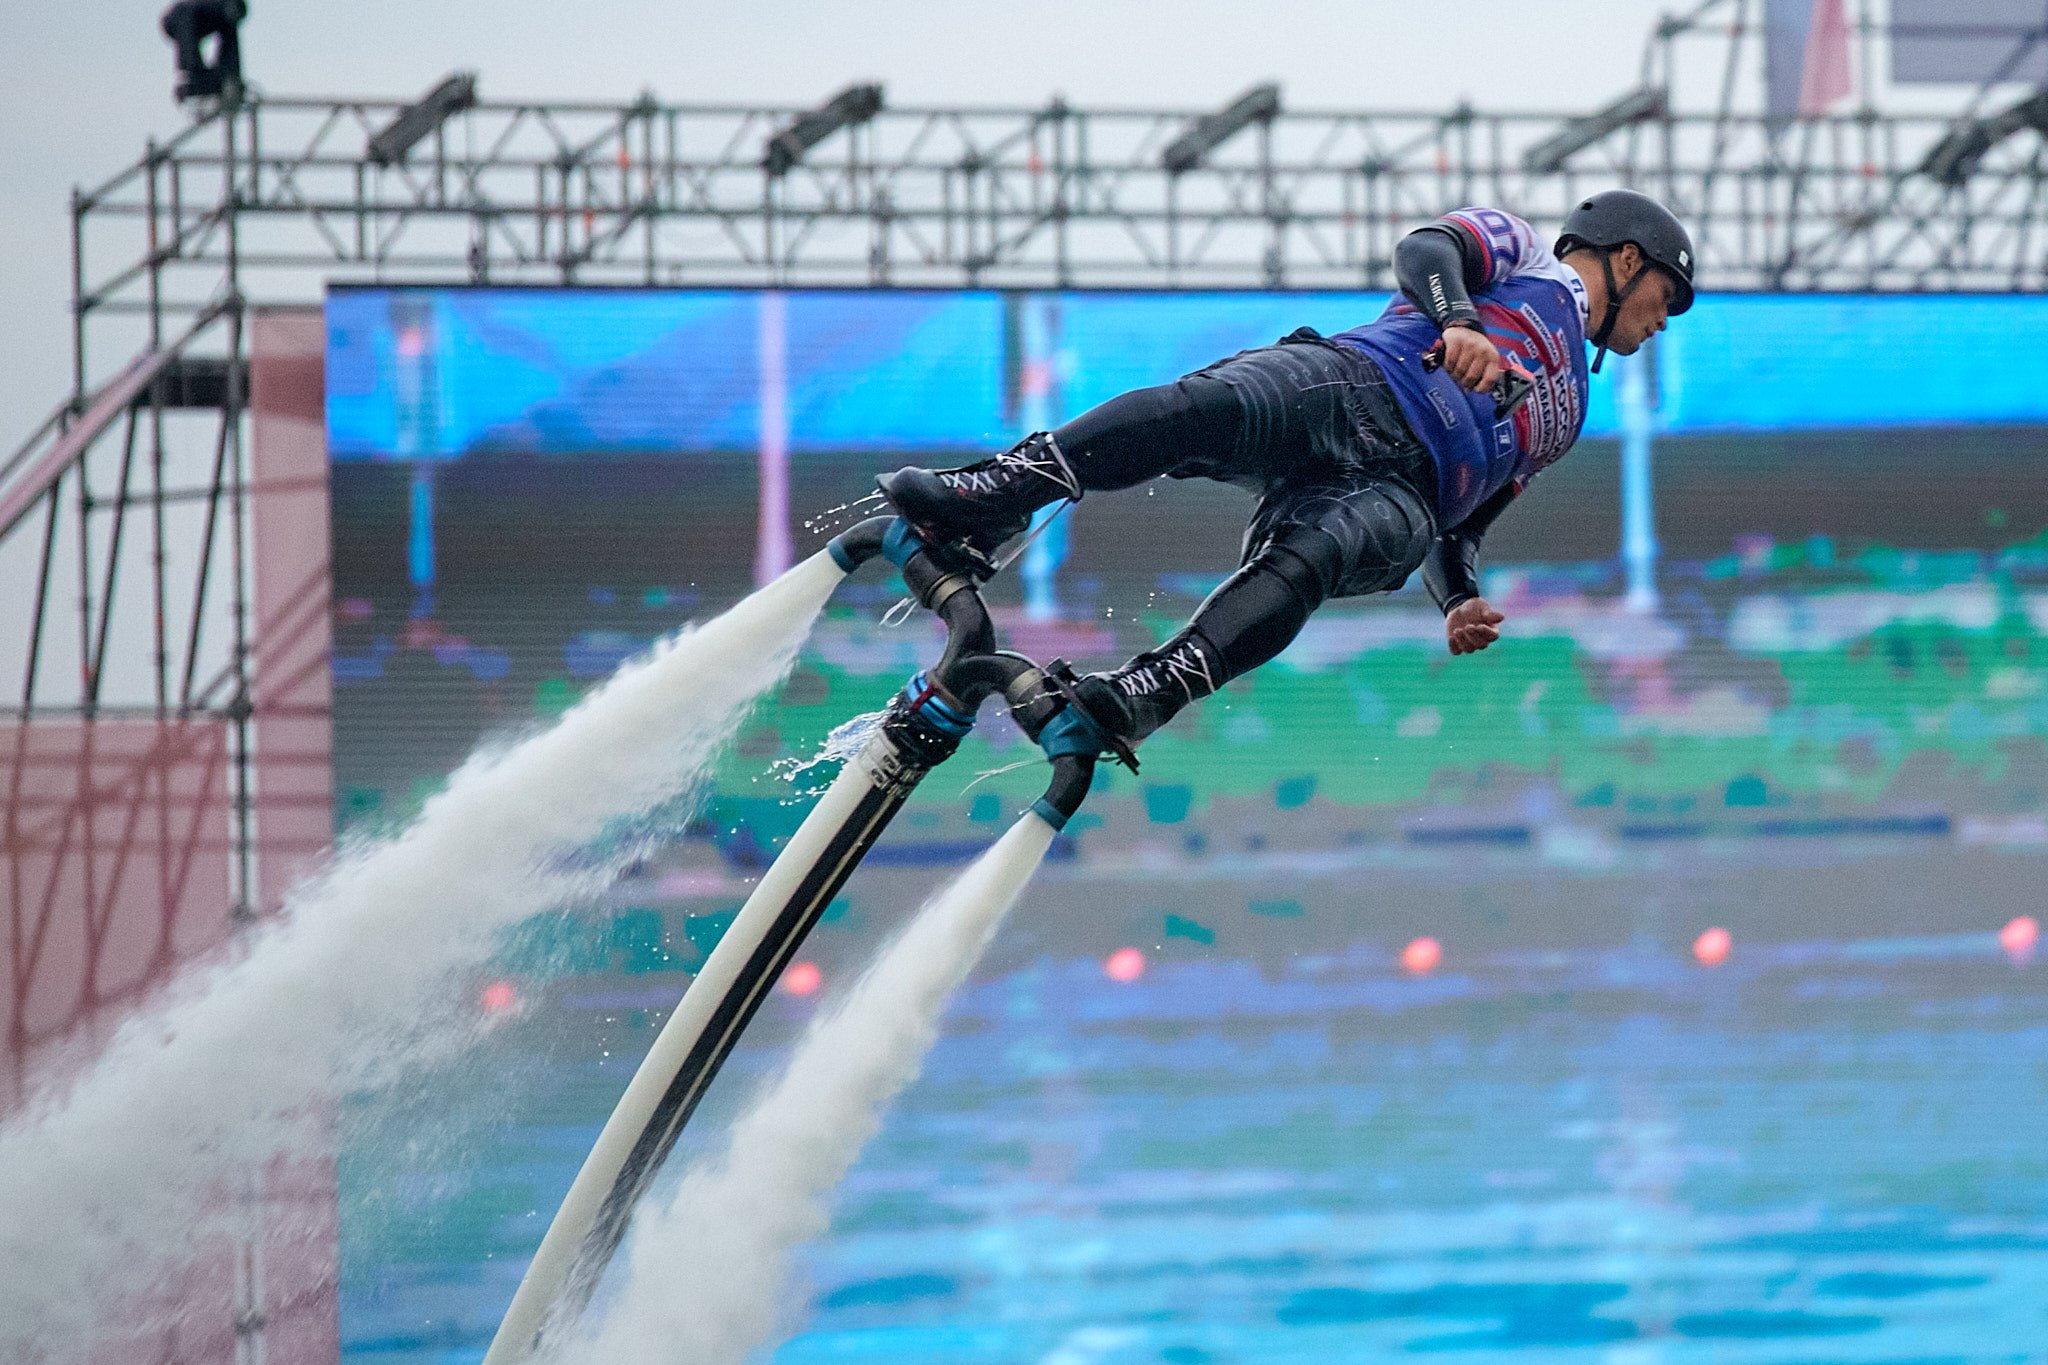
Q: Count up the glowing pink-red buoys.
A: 6